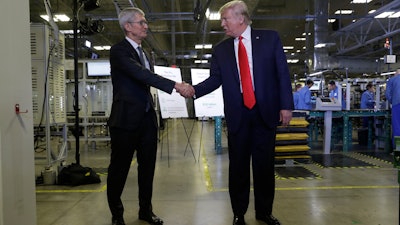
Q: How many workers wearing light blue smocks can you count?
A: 5